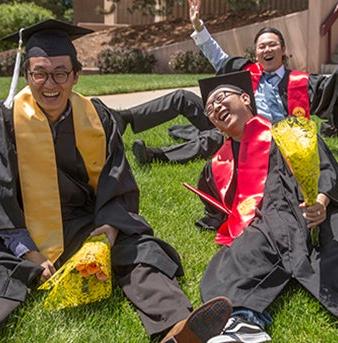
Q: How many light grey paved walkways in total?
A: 1